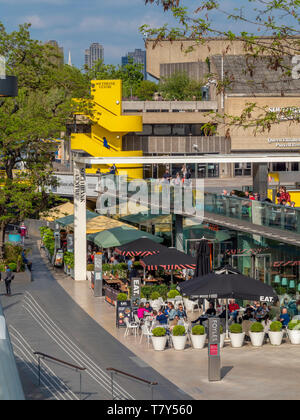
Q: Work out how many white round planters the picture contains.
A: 8